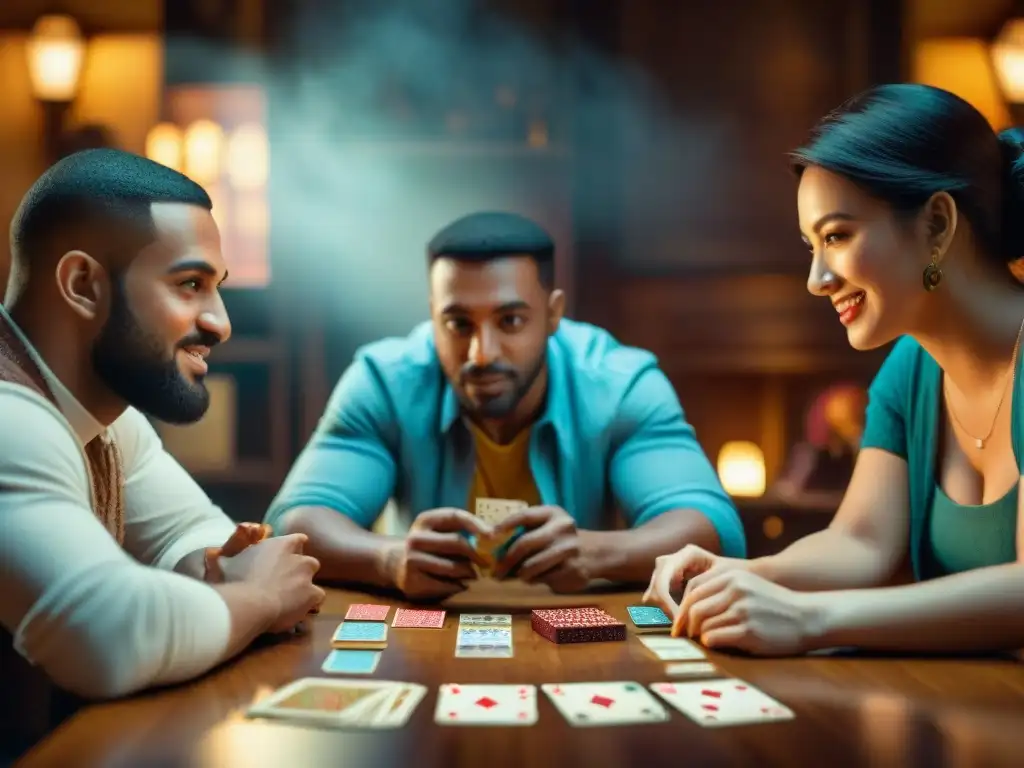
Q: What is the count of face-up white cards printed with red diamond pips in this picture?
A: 3